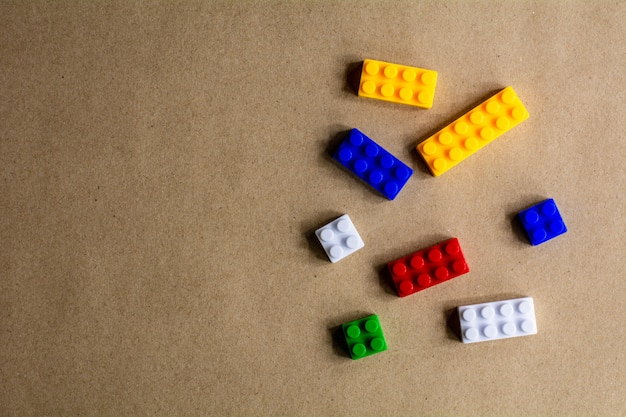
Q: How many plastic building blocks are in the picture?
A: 8